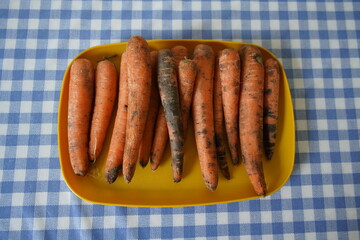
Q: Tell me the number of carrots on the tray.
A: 13